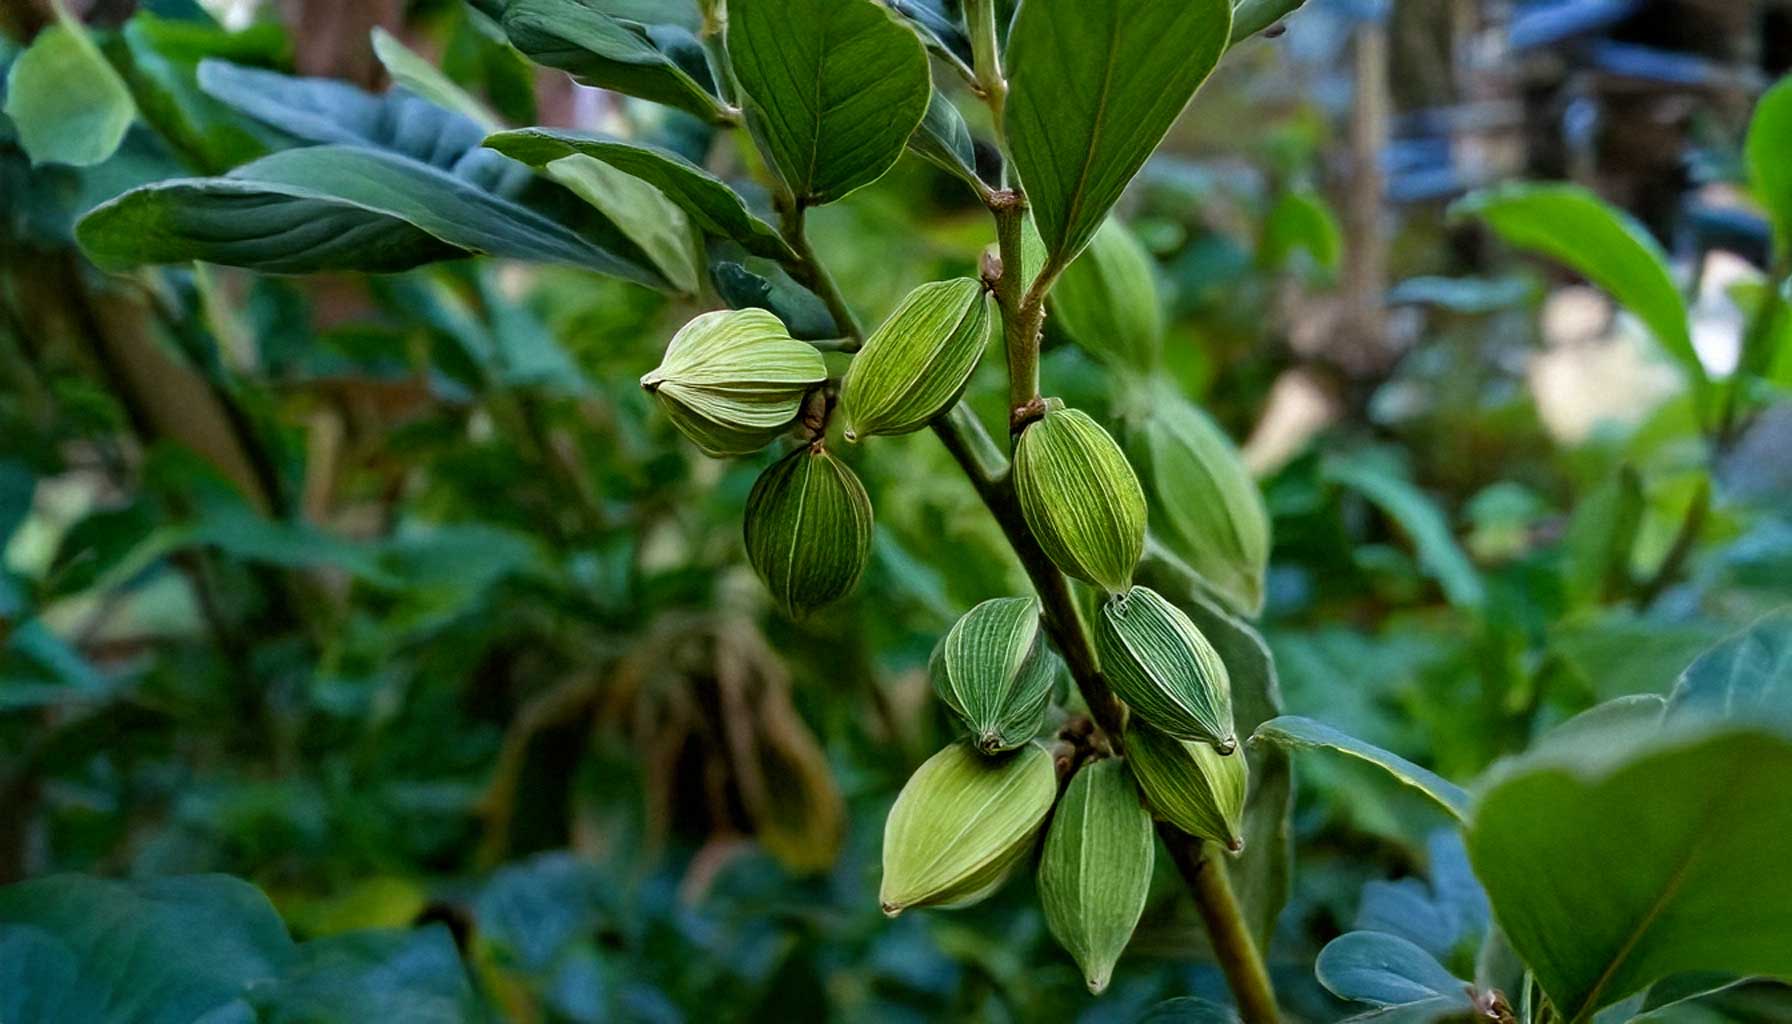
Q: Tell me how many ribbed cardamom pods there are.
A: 9